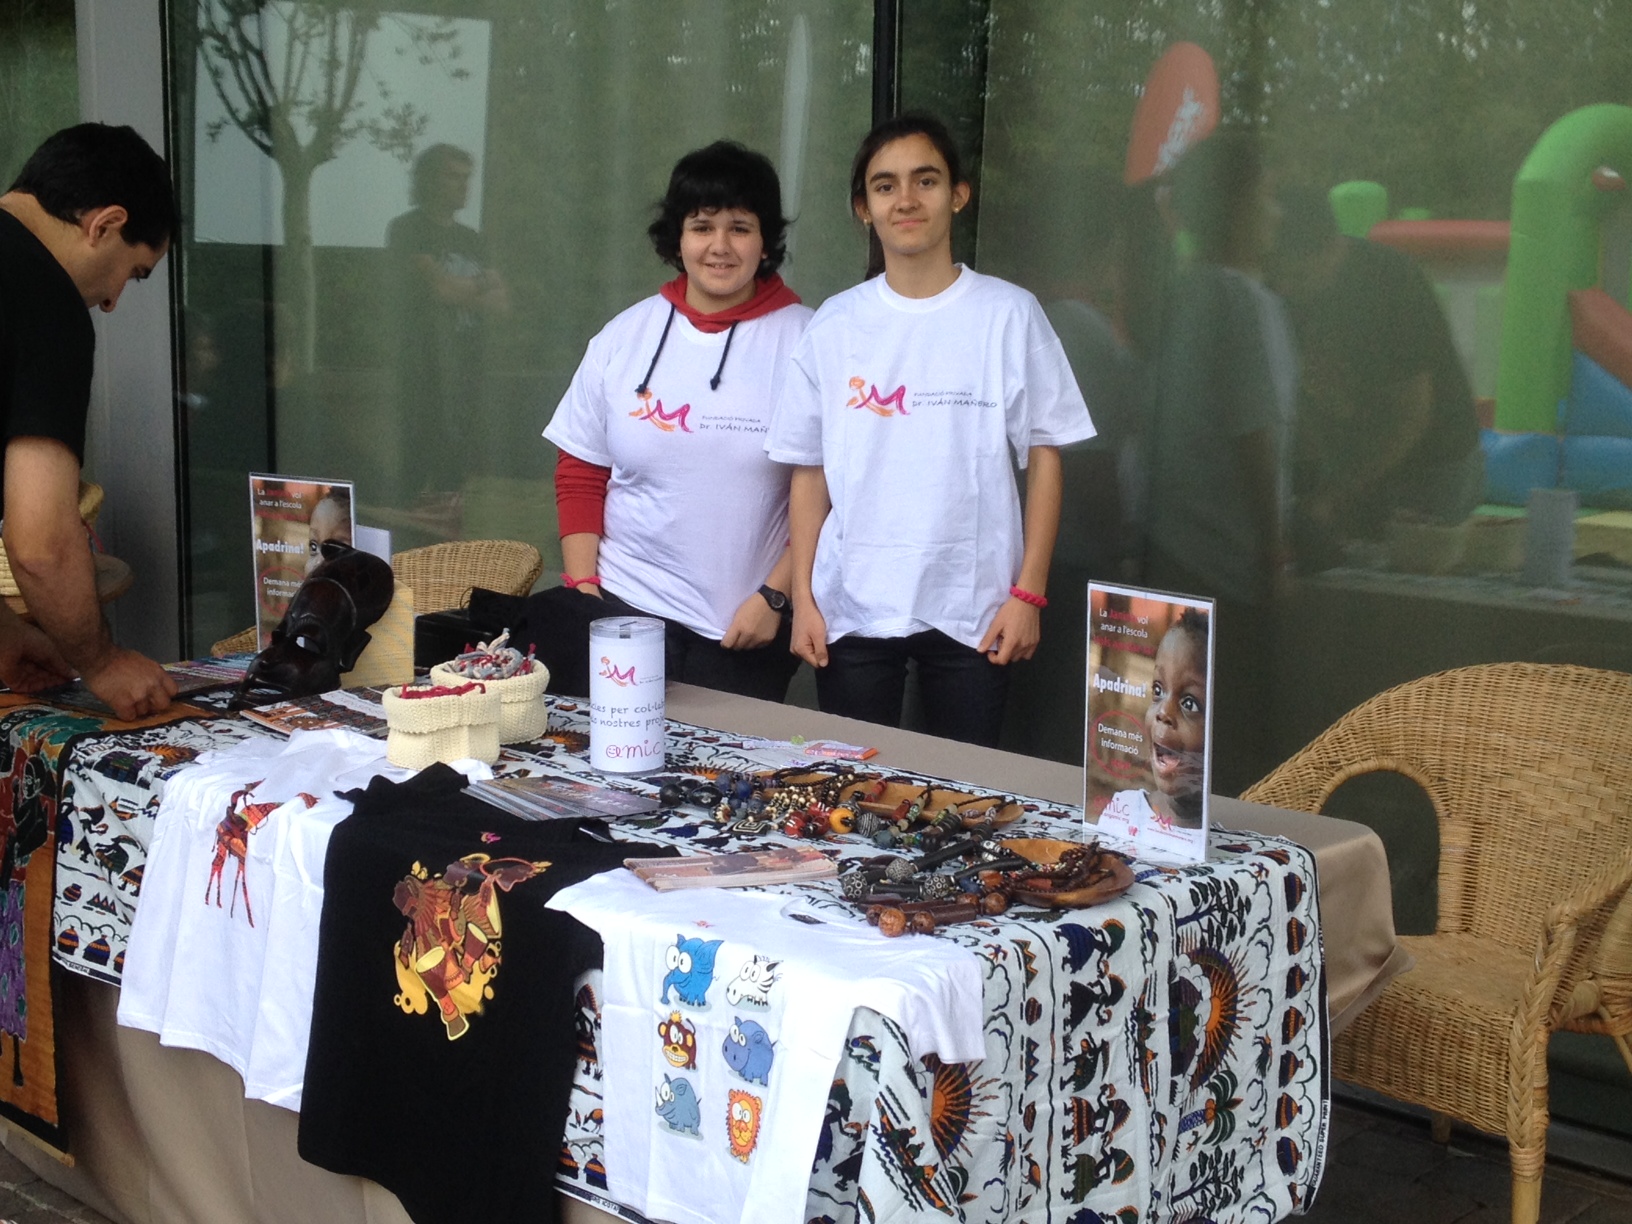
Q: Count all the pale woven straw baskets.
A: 2